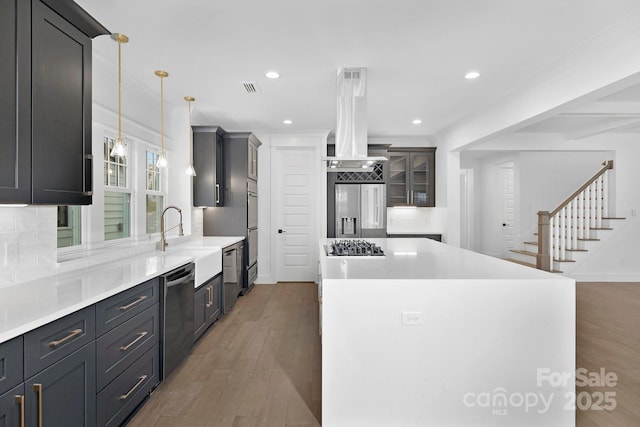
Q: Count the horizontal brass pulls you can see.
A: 4